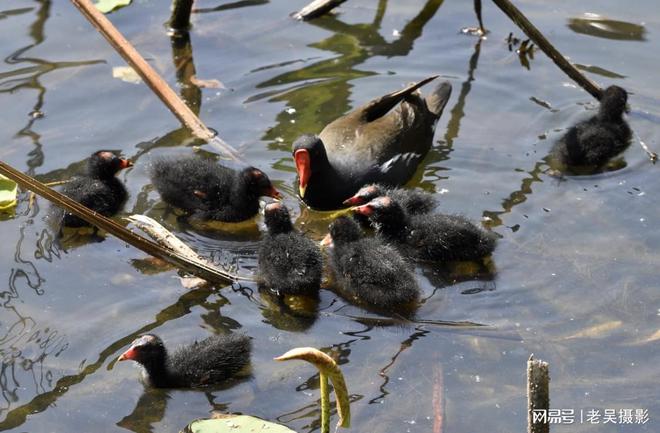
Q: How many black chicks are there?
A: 8